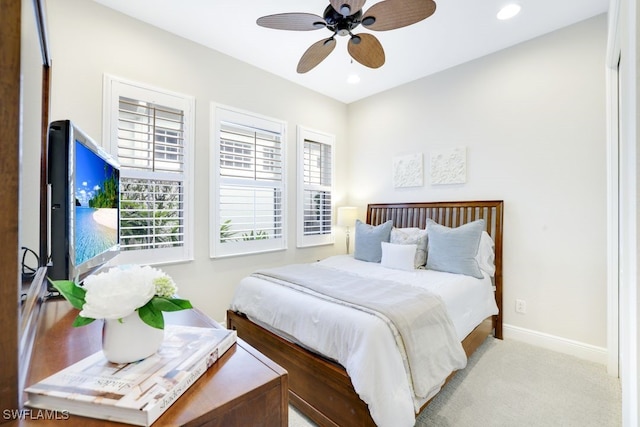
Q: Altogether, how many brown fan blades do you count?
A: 5